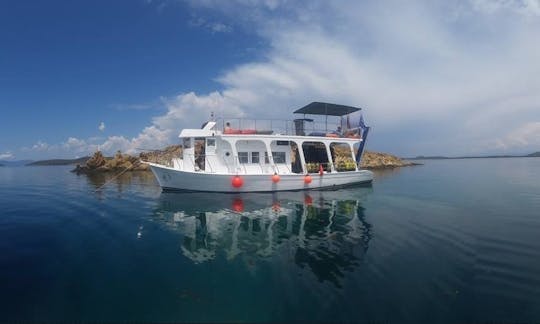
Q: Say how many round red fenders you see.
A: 3